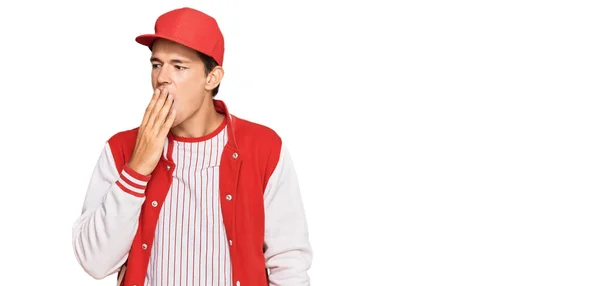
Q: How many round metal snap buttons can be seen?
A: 7